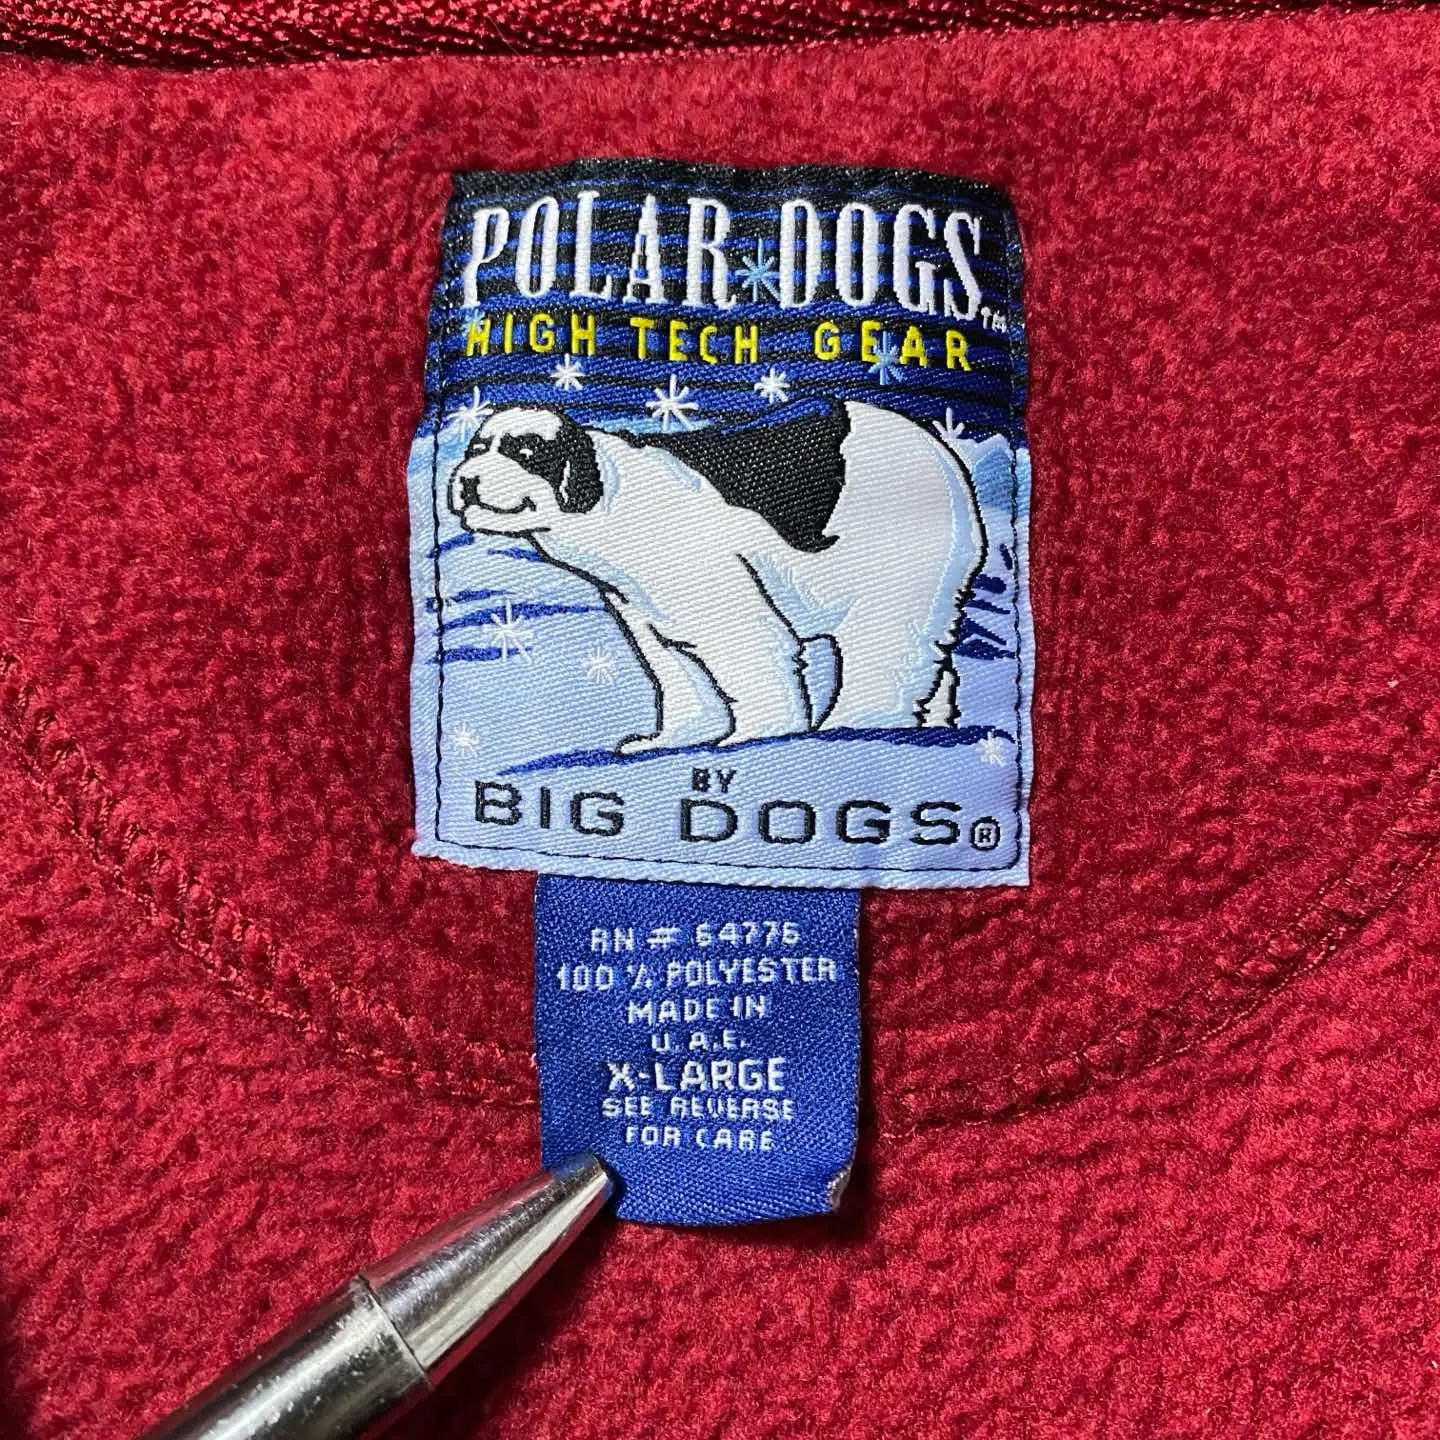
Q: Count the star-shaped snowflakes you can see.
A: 12